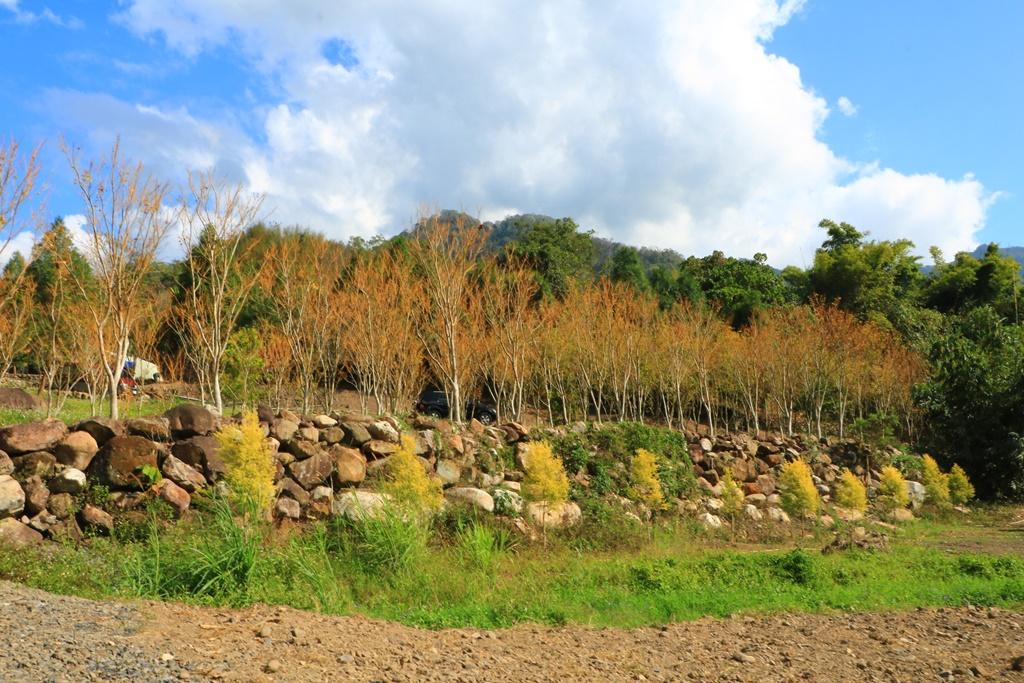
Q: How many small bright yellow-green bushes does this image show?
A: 10